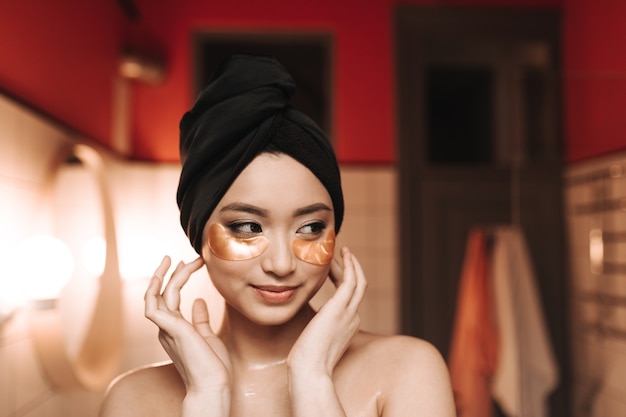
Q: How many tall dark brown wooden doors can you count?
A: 1